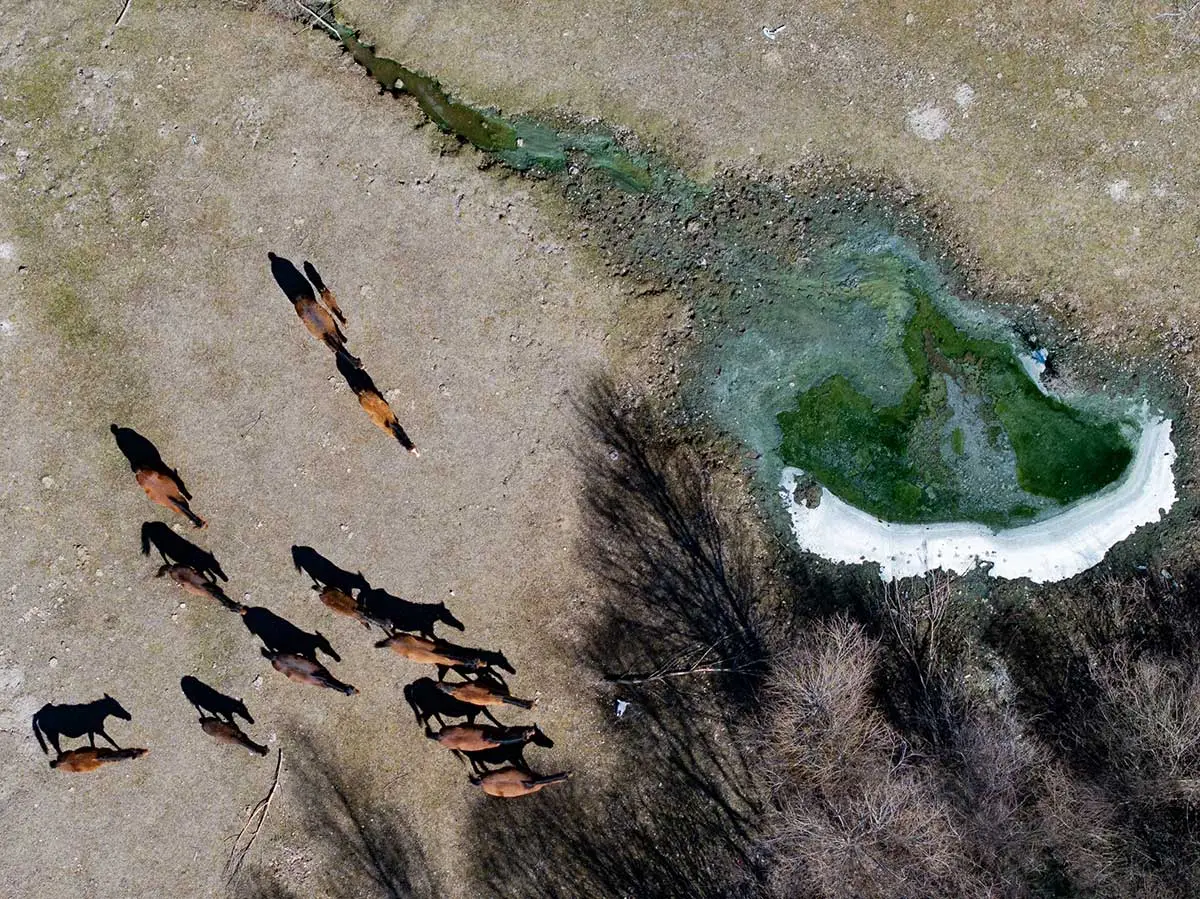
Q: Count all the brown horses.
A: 13